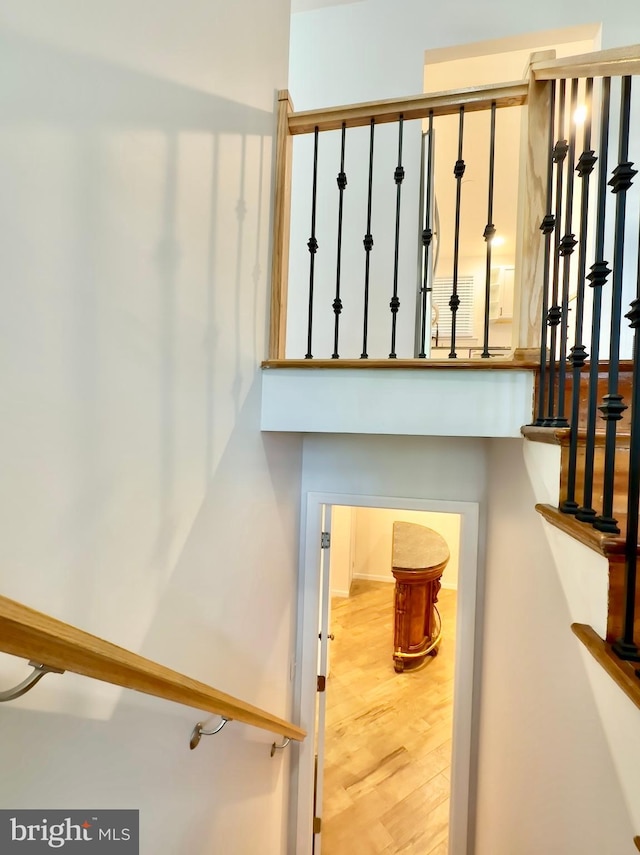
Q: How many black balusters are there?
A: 14